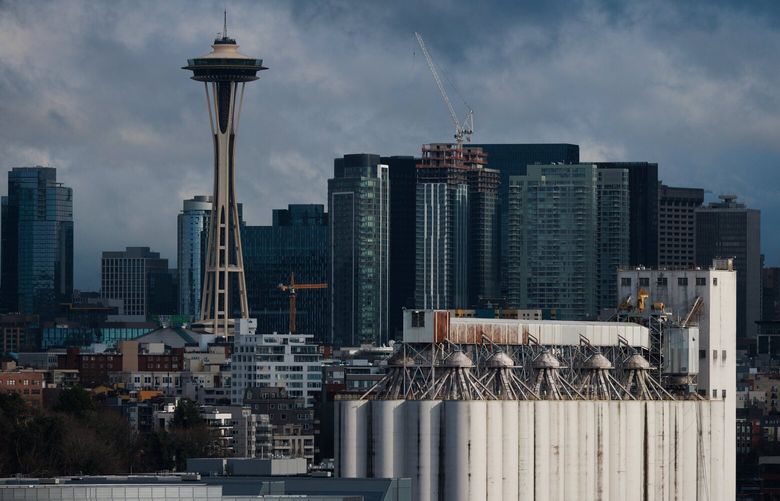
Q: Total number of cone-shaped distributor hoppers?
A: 6